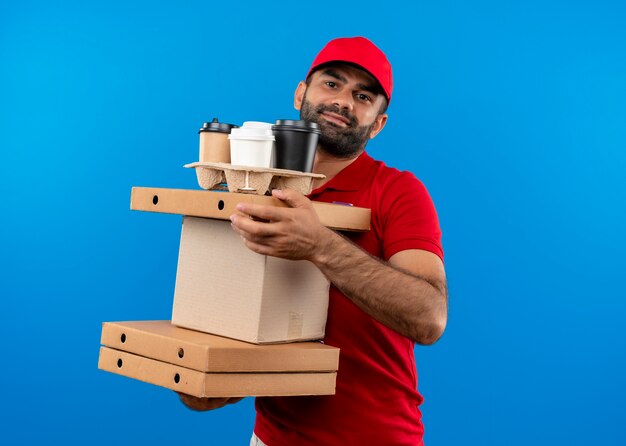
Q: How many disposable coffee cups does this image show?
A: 4